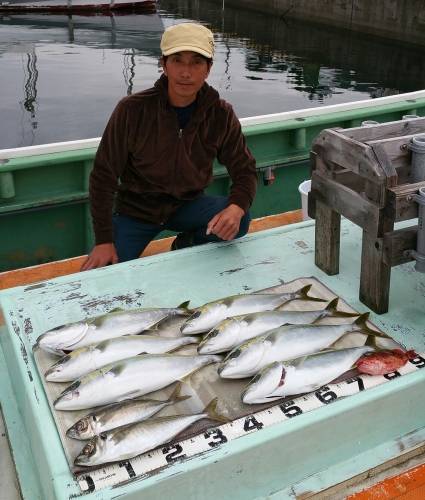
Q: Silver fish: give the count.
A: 9